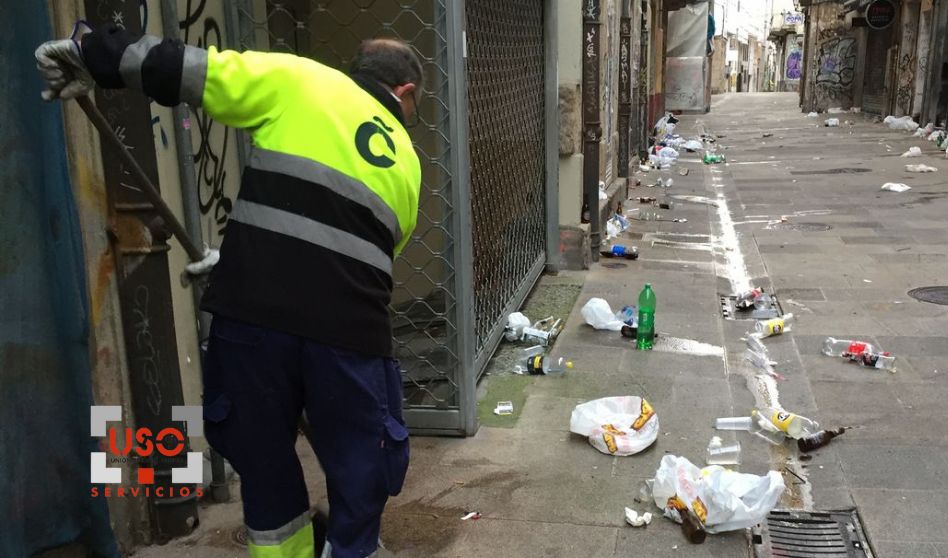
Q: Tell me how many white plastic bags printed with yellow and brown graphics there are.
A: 2